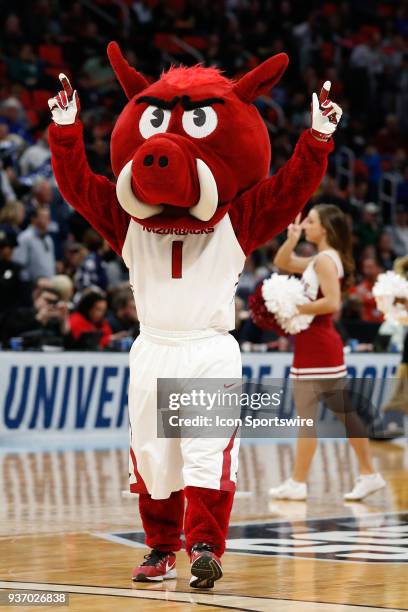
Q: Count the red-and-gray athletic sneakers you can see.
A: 2